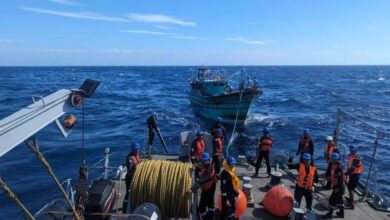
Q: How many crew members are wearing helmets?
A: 12